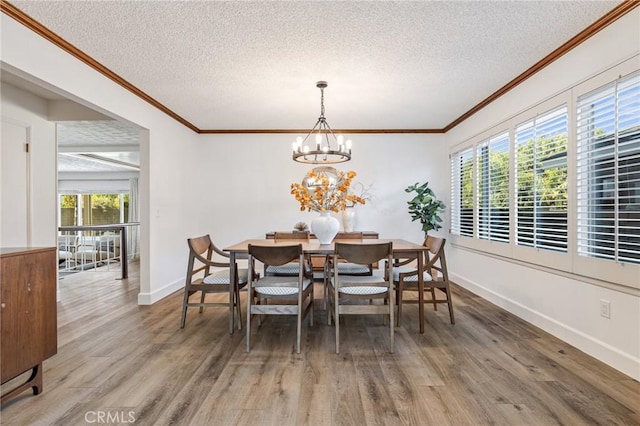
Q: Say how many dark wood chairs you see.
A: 6